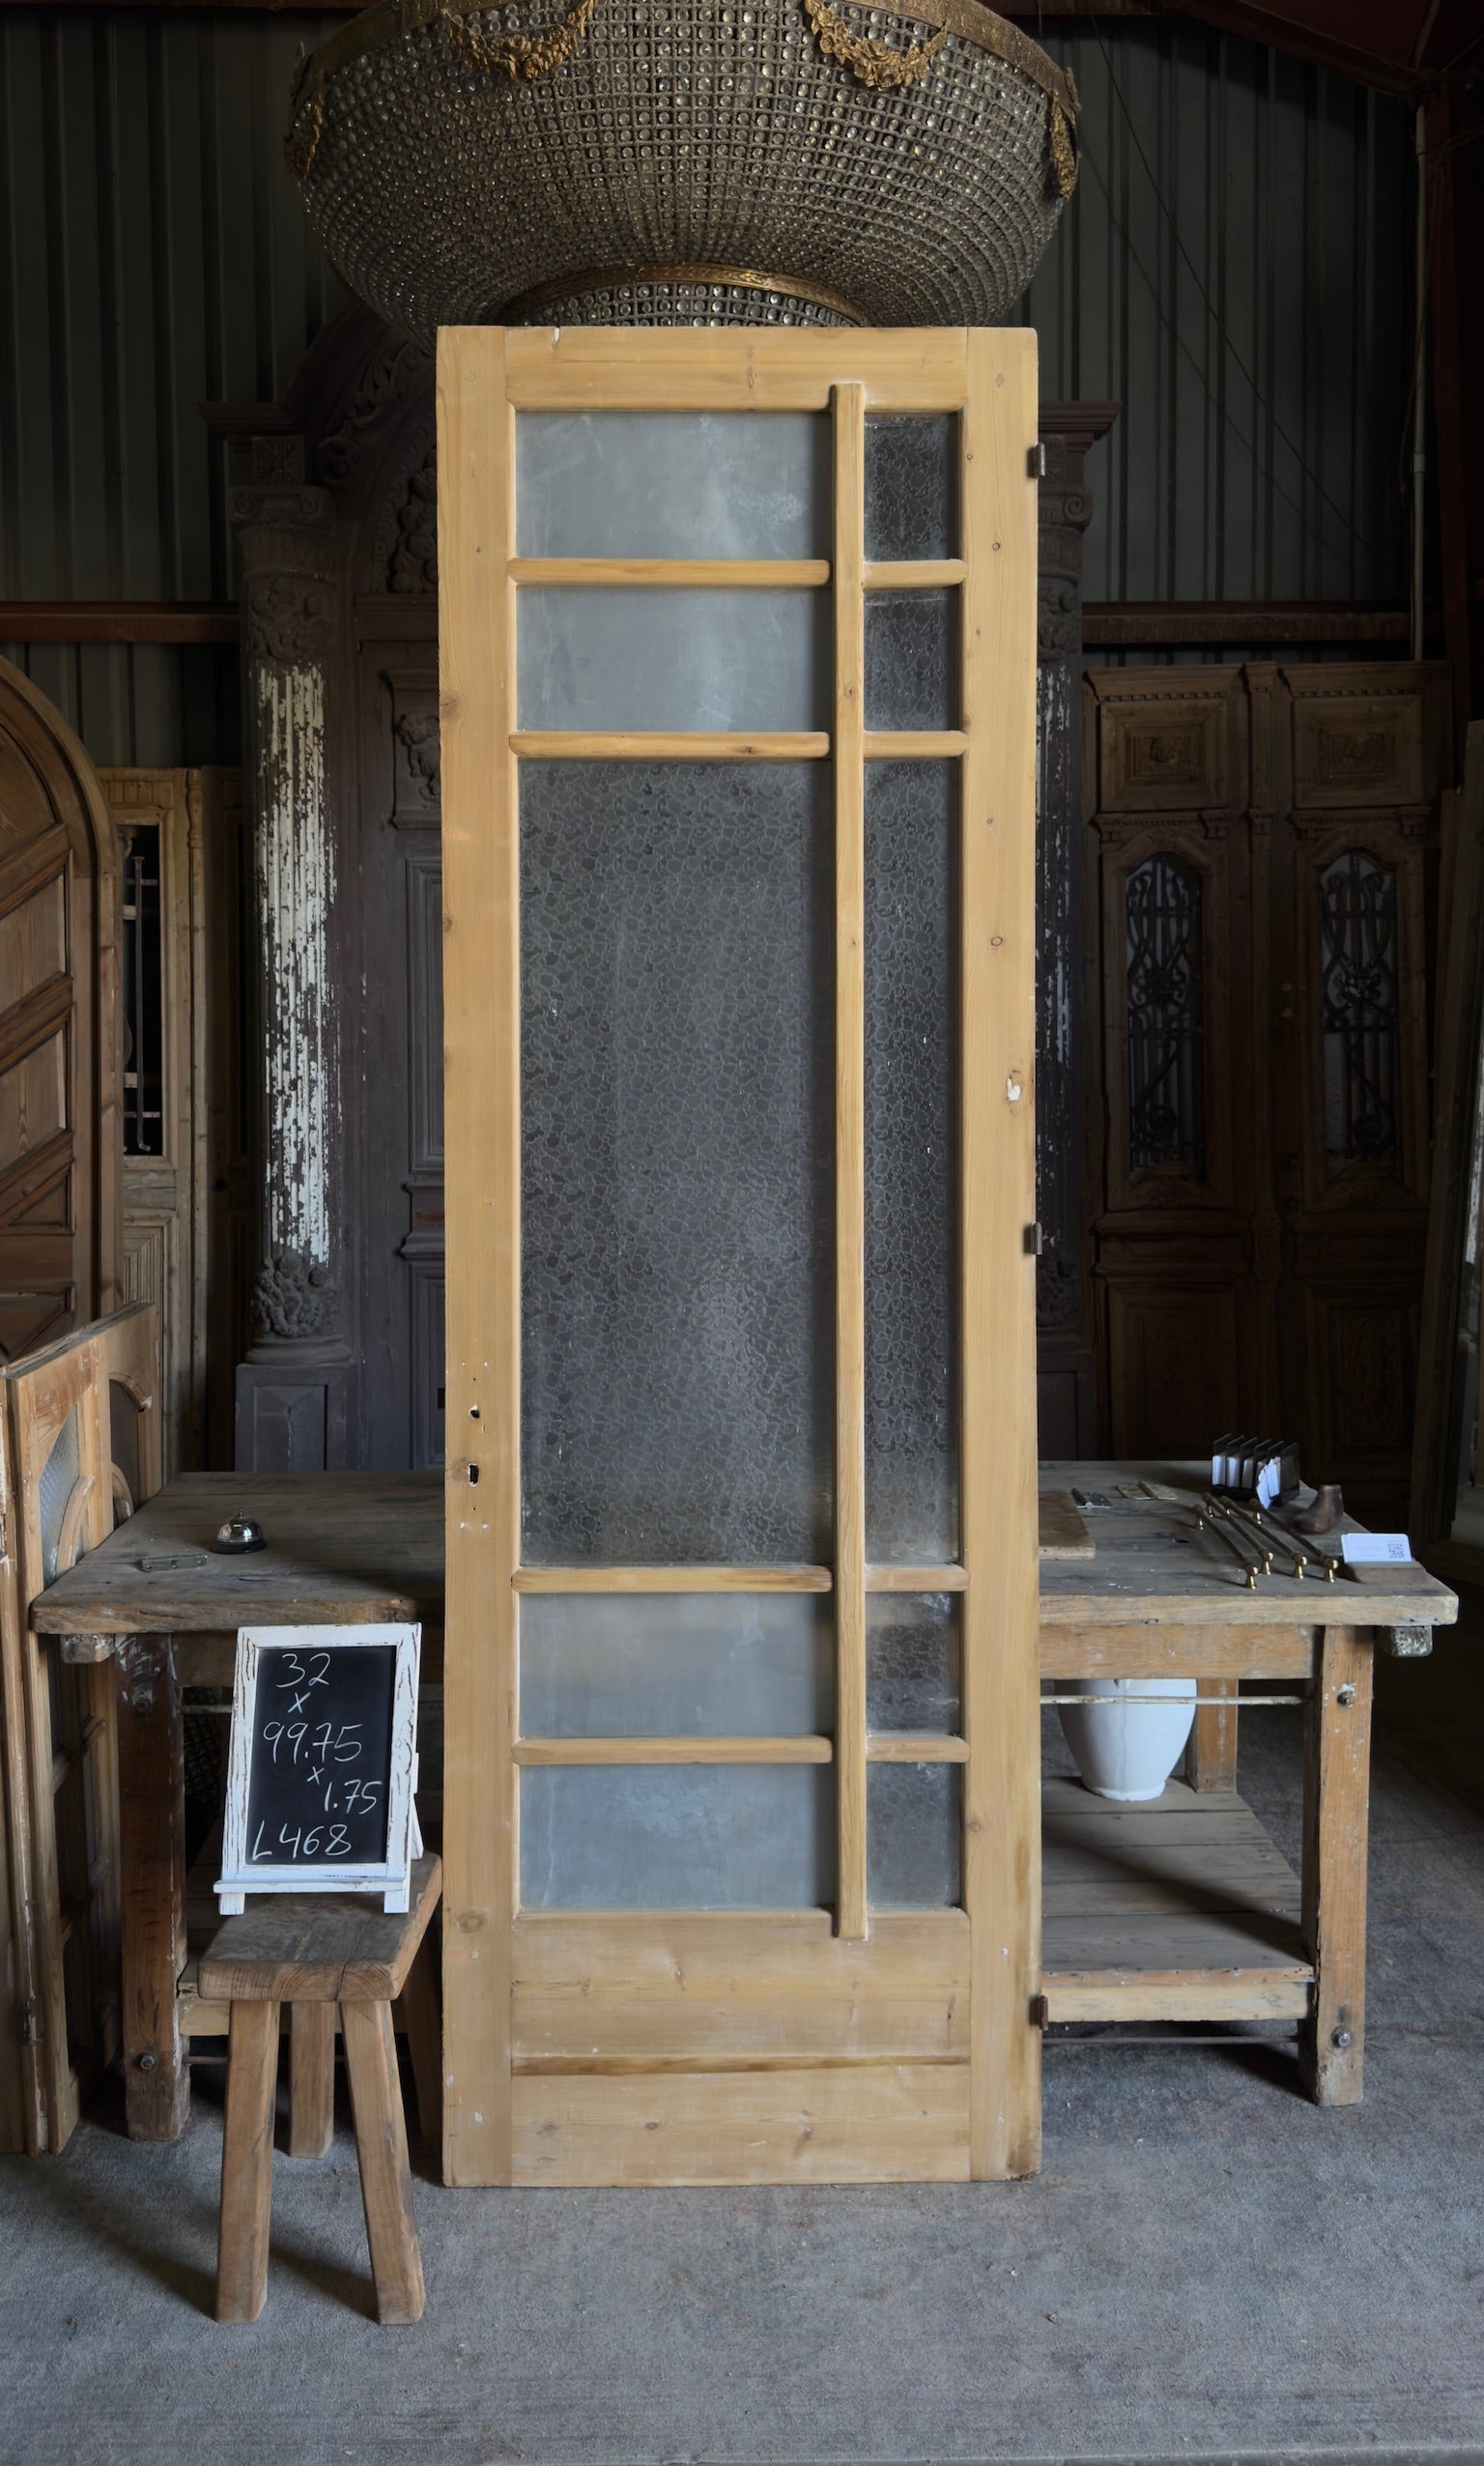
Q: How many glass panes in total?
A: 10